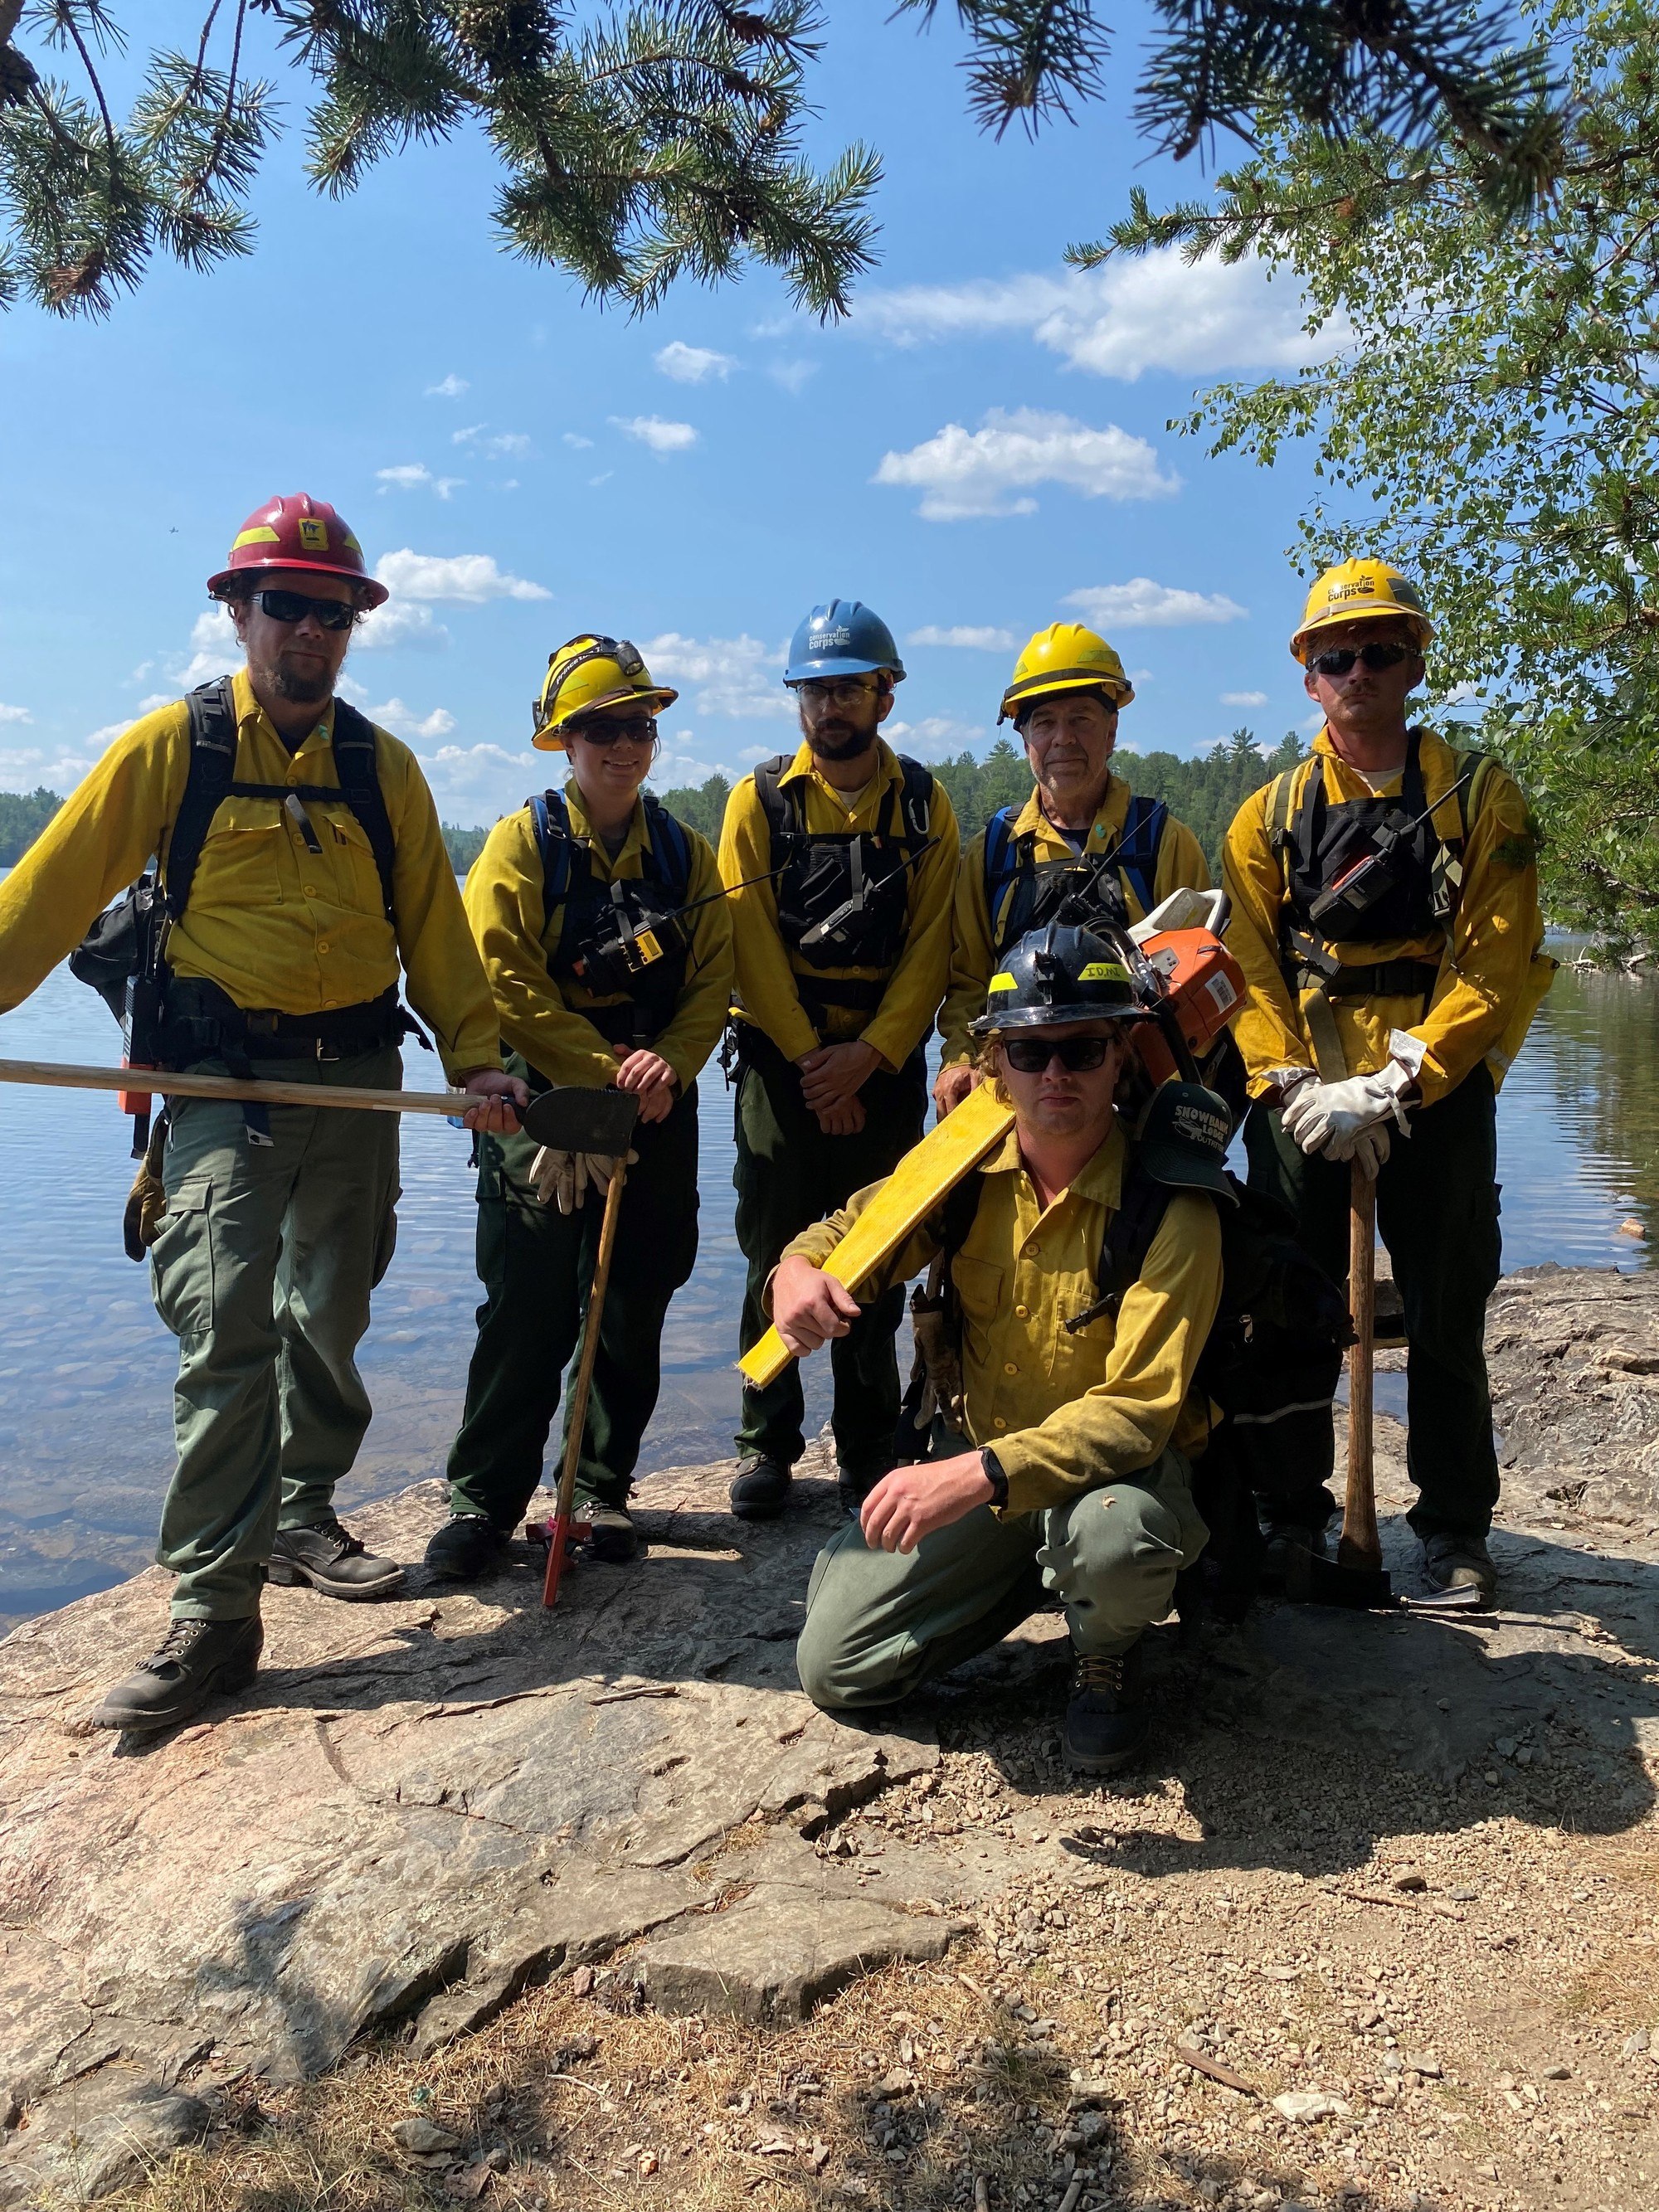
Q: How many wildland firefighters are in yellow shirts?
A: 6